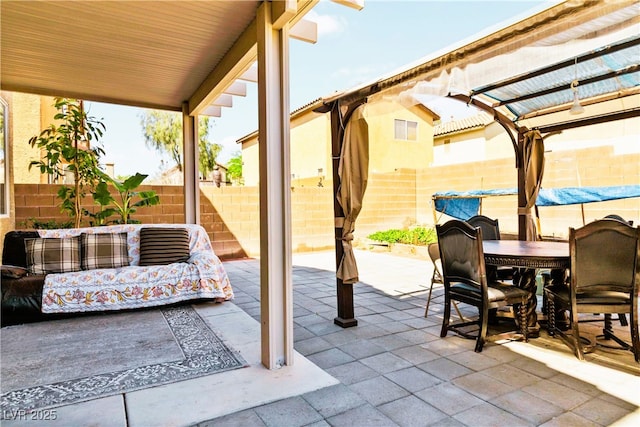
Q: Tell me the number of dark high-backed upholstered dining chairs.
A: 4